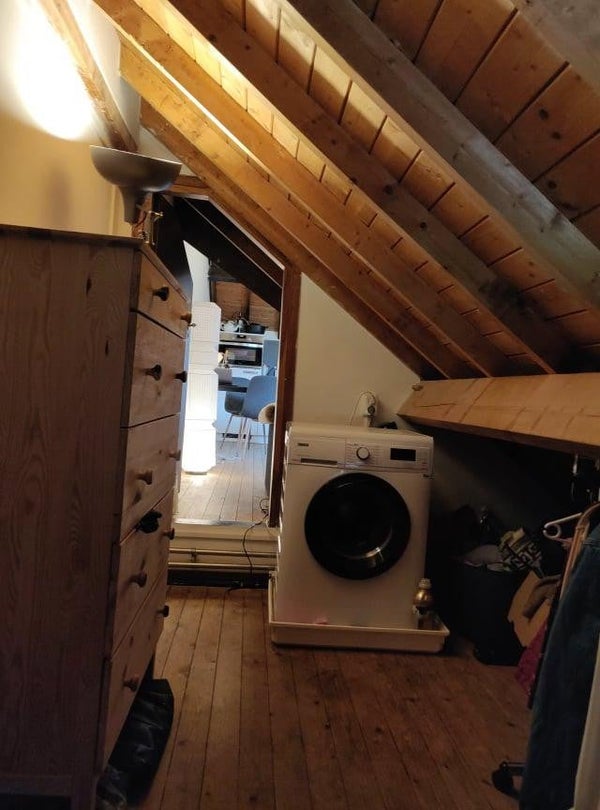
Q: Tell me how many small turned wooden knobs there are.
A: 10